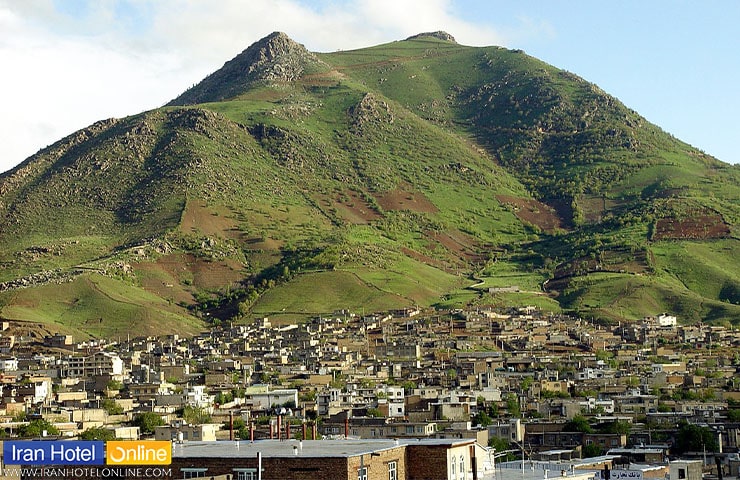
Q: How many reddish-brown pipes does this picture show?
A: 8